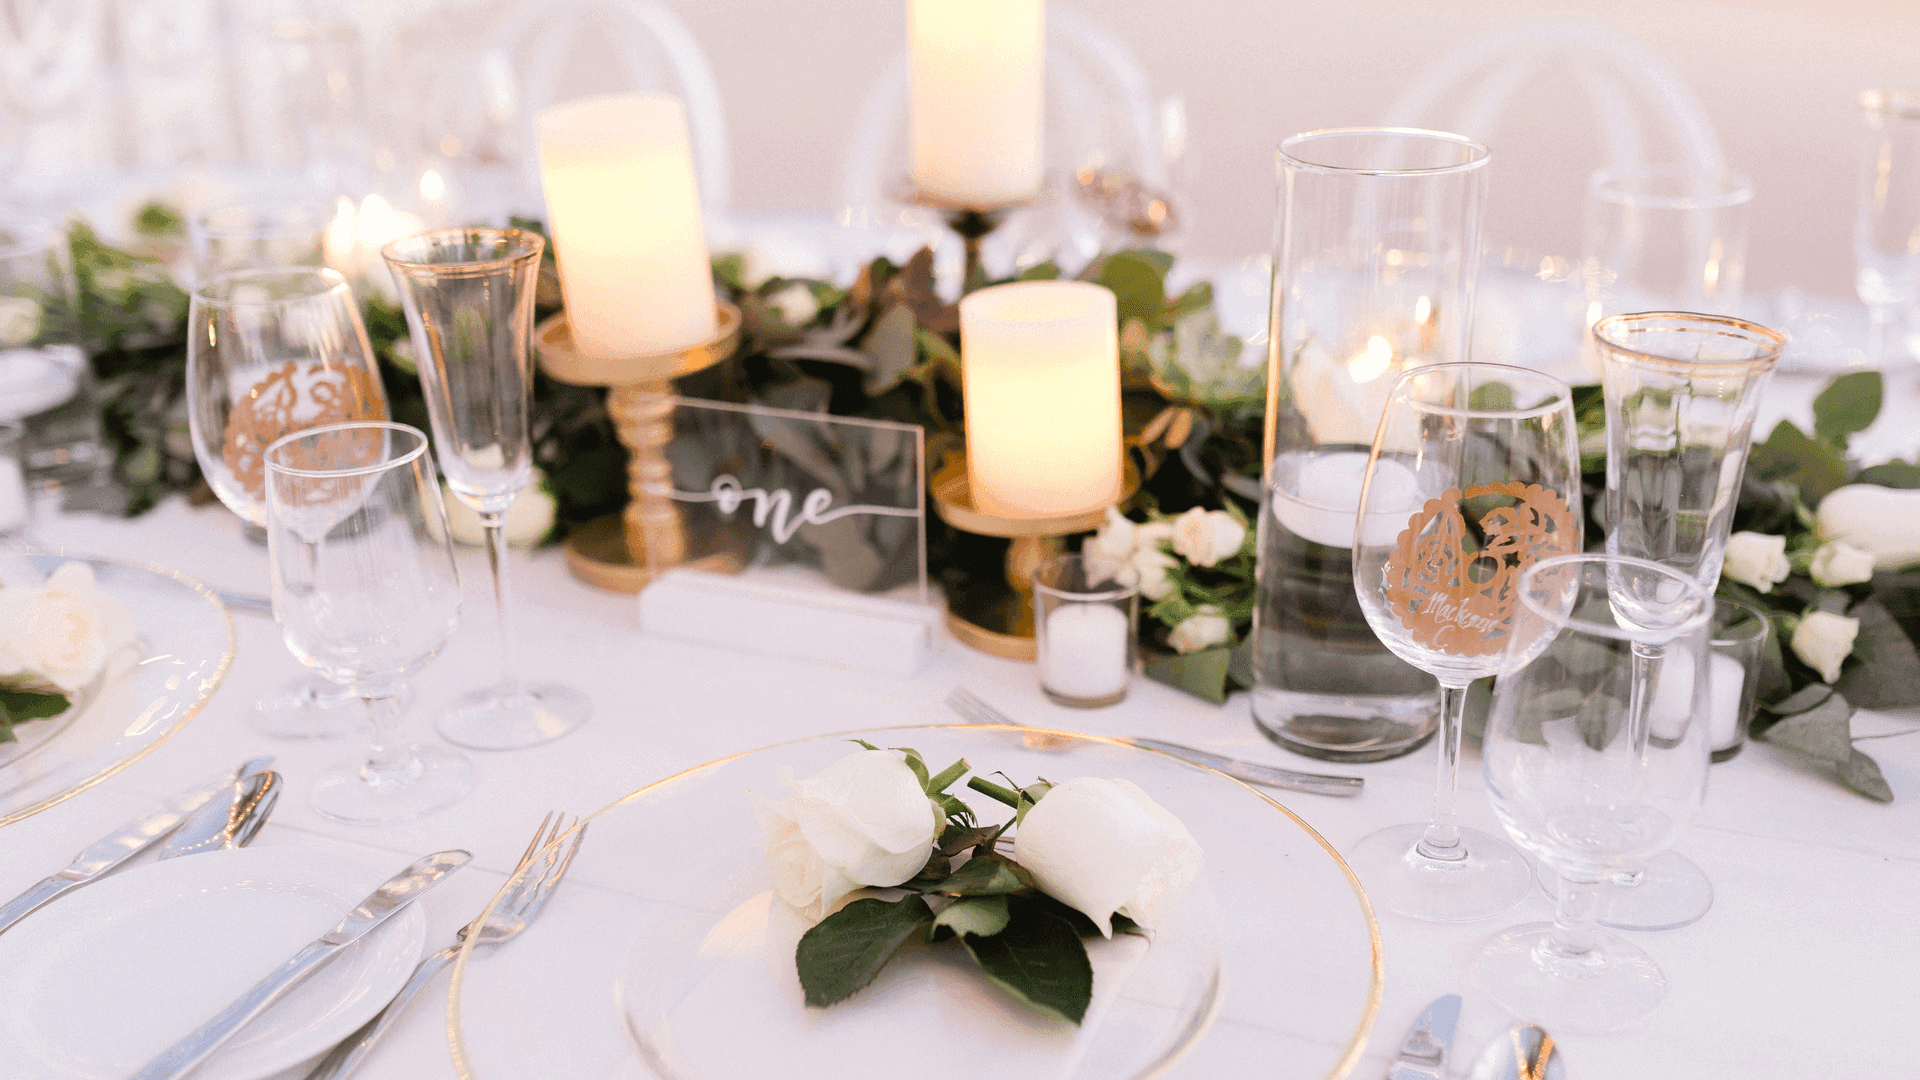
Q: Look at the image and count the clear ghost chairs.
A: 3